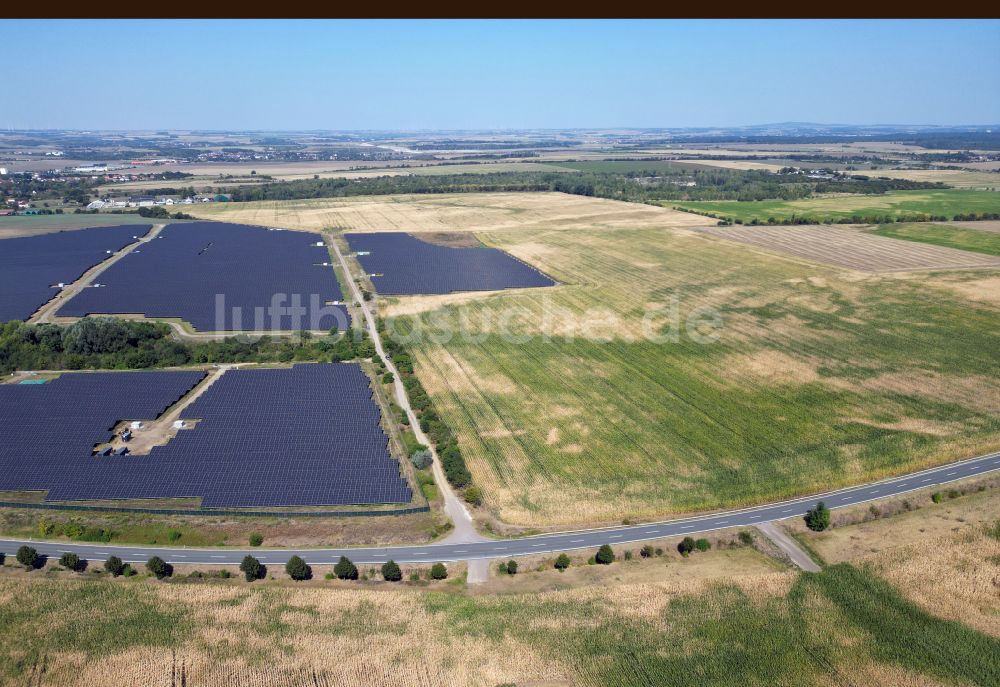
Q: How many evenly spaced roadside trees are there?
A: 9